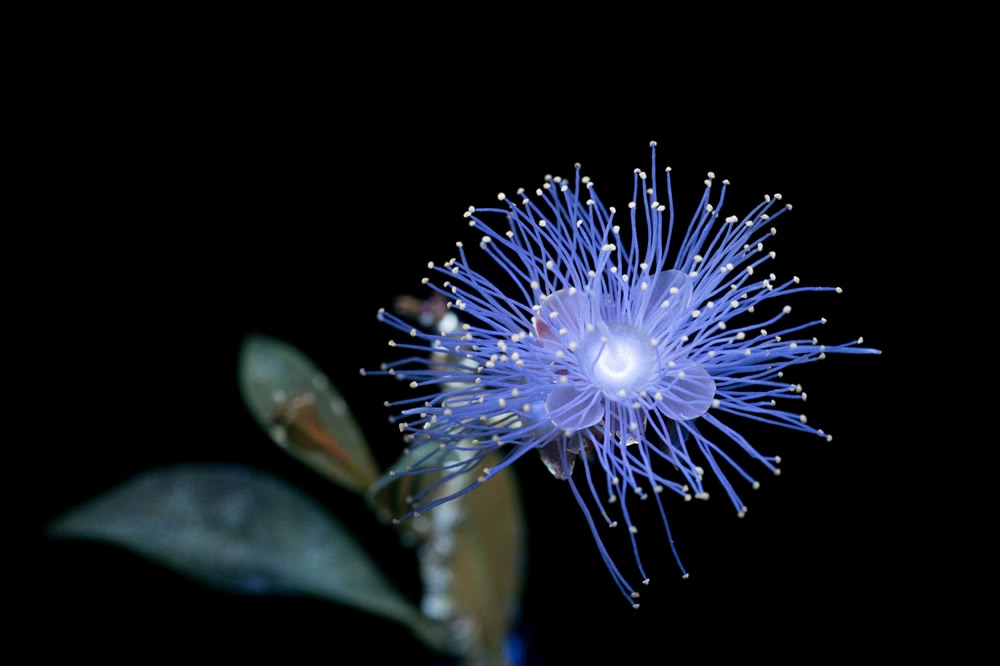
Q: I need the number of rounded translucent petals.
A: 4